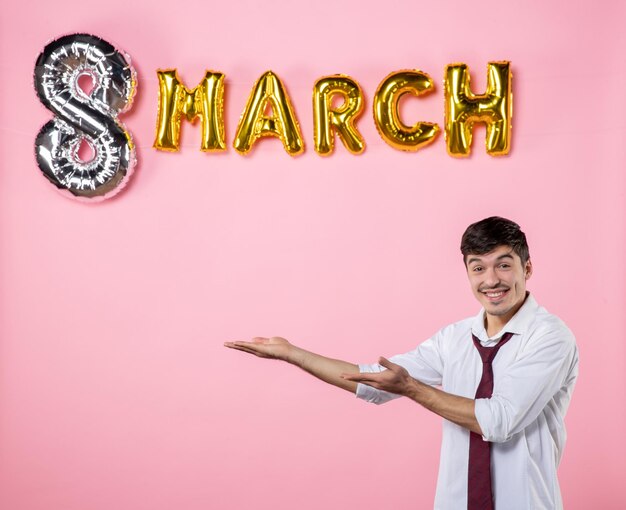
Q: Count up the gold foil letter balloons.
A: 5